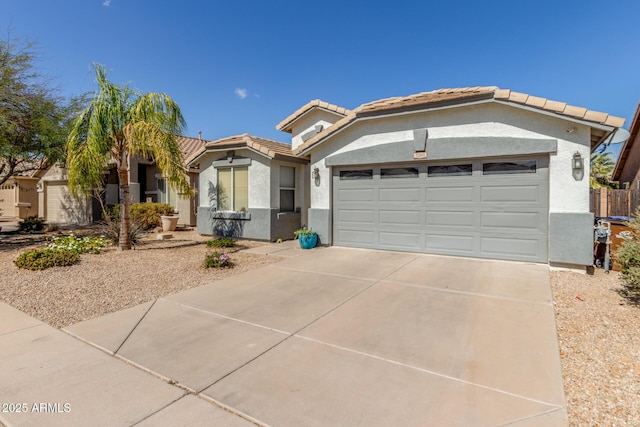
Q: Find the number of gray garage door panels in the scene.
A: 12